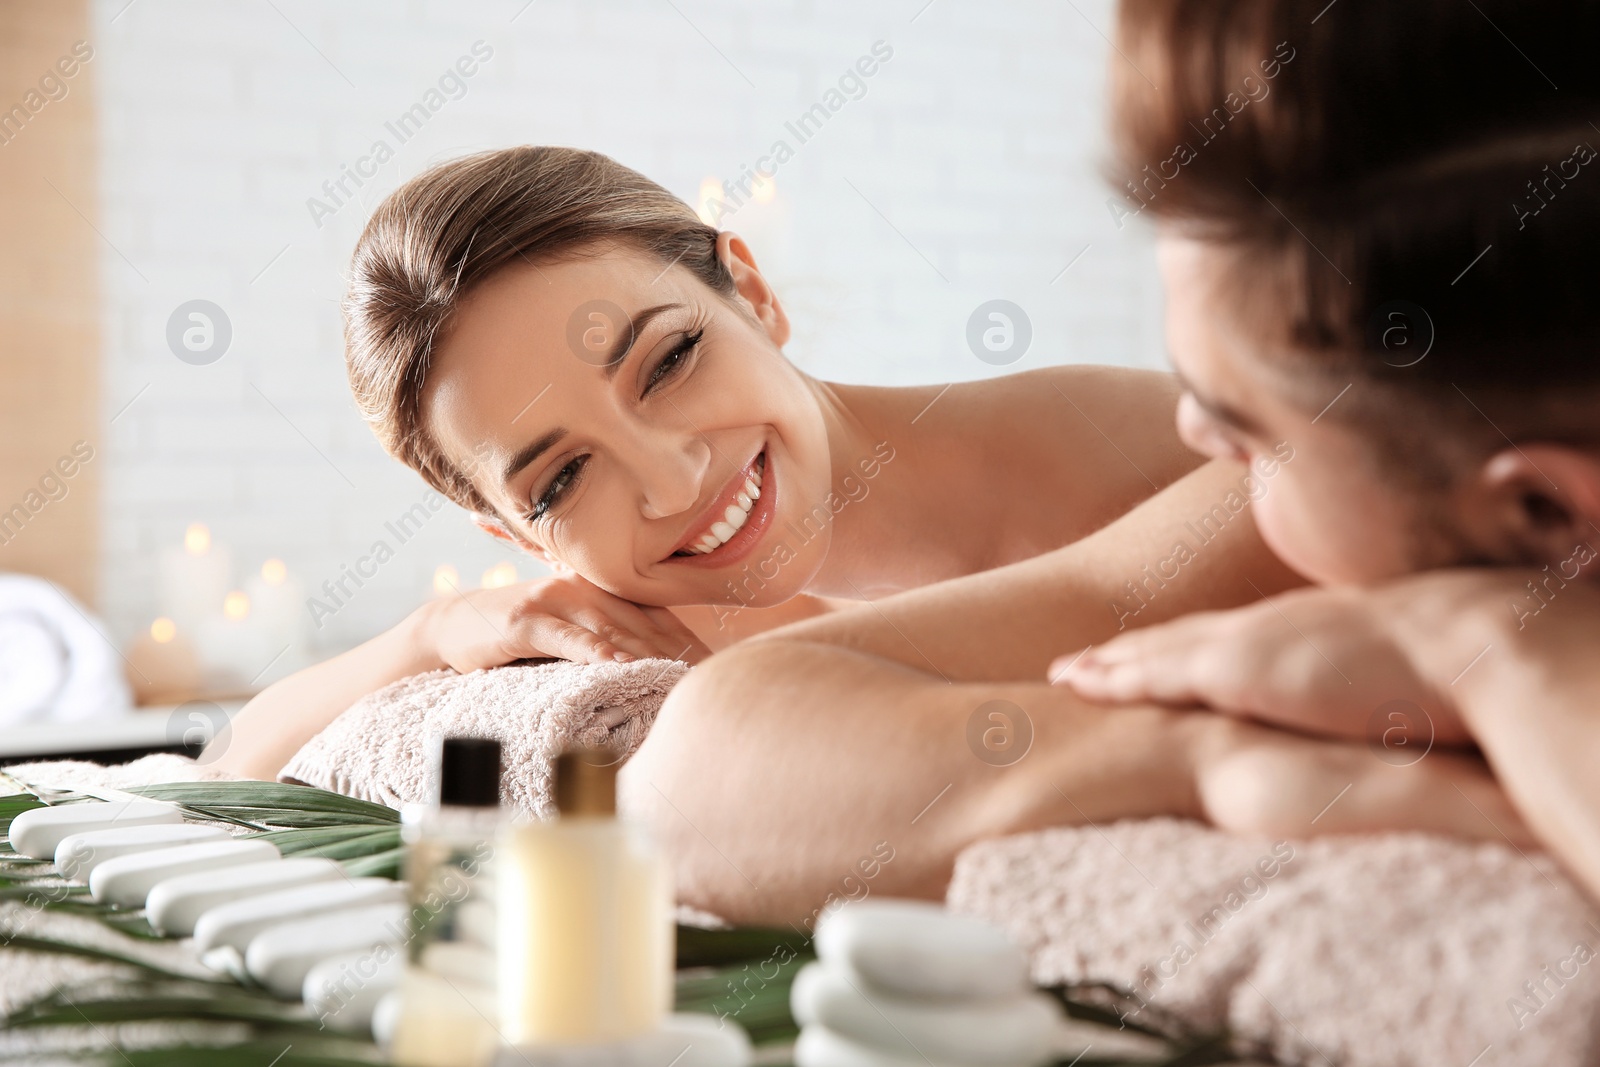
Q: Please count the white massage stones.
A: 12